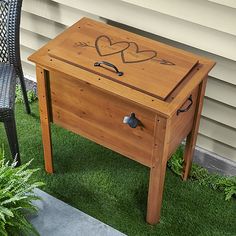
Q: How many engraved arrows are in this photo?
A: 1